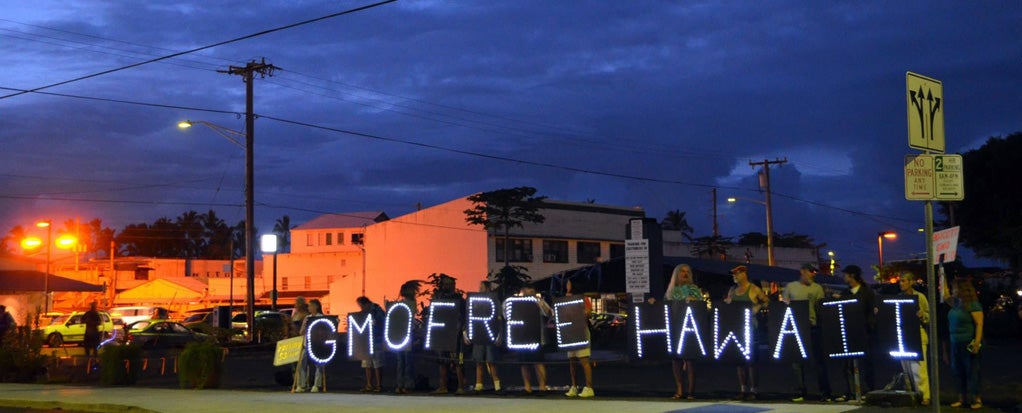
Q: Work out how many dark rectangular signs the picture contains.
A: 13